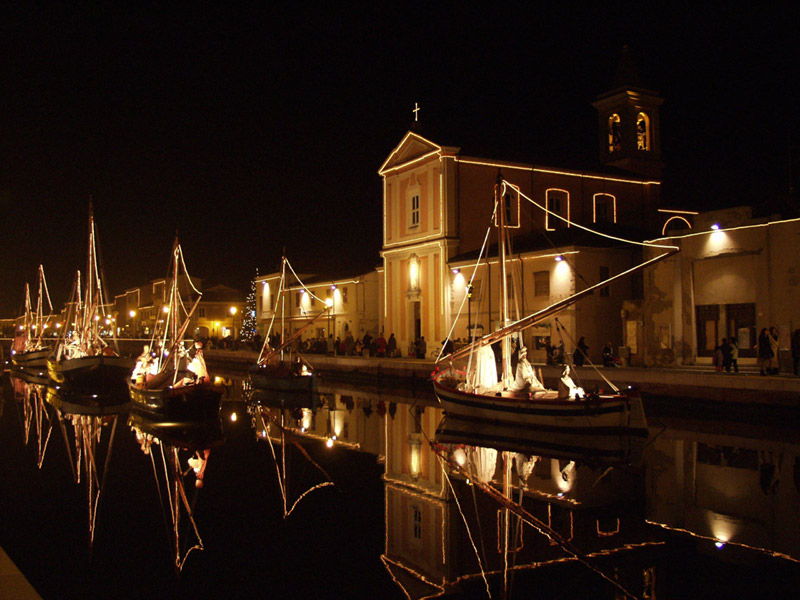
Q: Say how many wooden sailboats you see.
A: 5